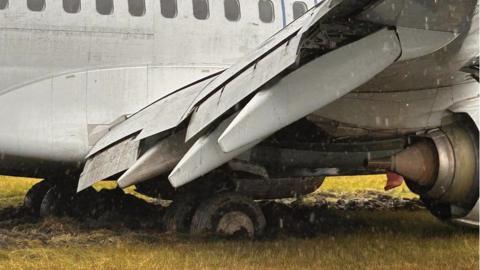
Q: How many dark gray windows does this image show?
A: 10